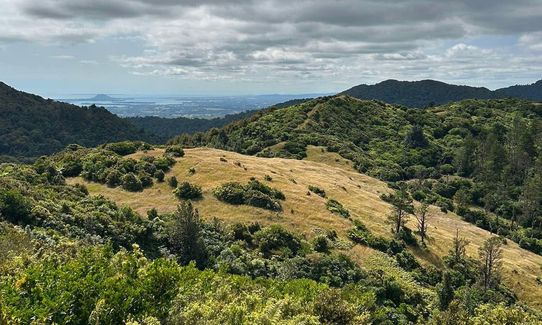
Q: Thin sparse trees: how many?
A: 4